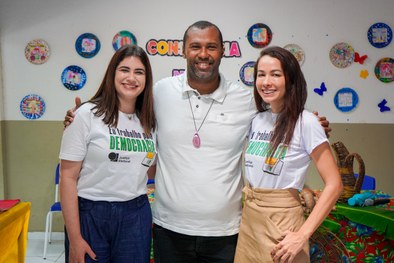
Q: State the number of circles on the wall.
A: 12